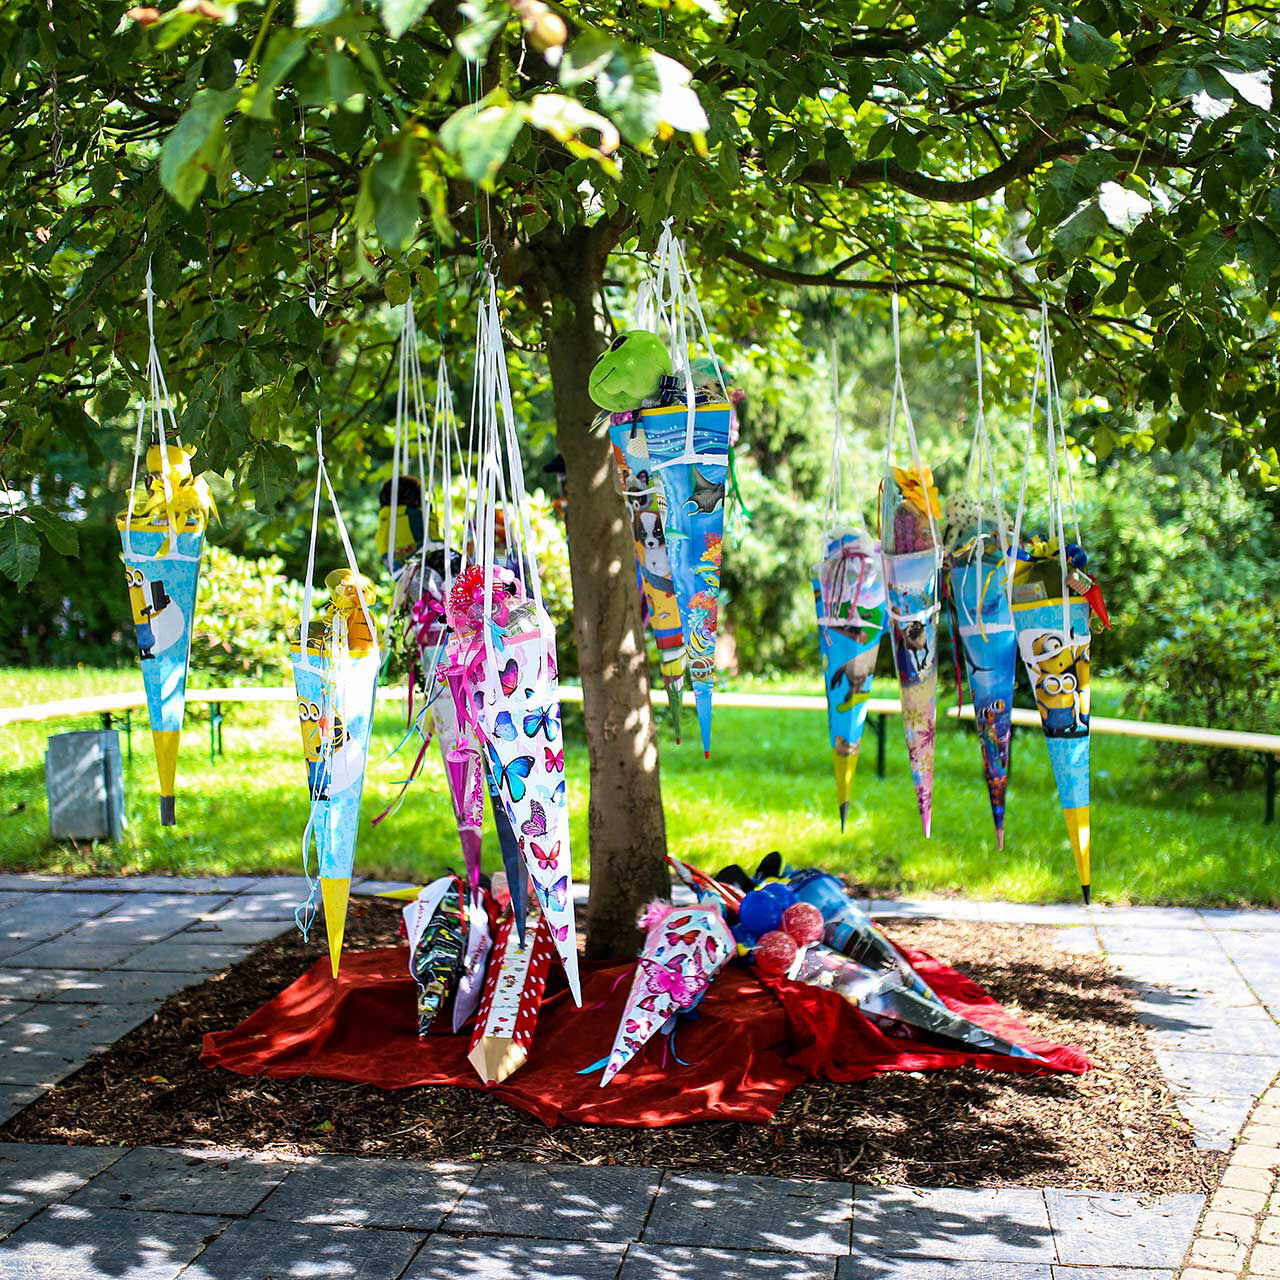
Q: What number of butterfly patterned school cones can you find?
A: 2